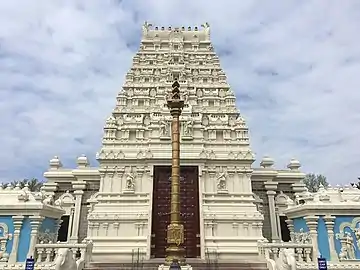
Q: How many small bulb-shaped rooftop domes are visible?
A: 4